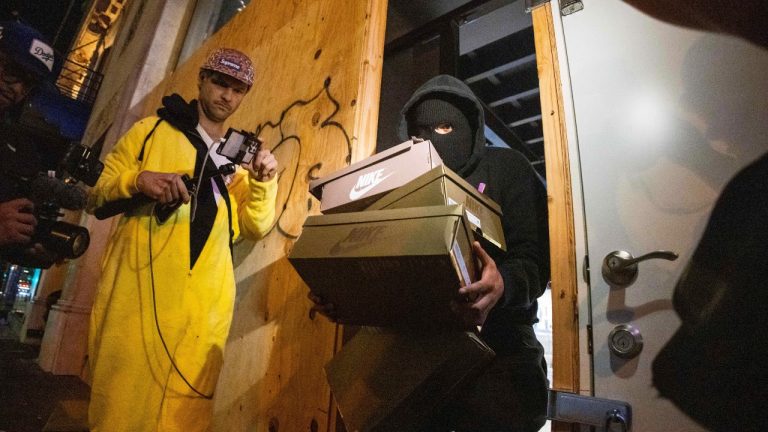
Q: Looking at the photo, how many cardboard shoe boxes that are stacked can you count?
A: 4